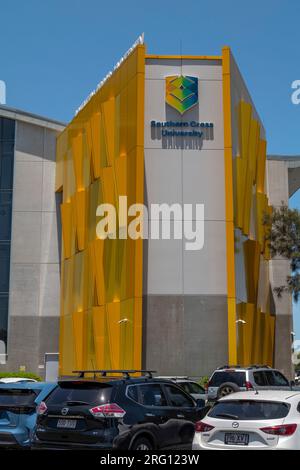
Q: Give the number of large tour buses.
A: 0